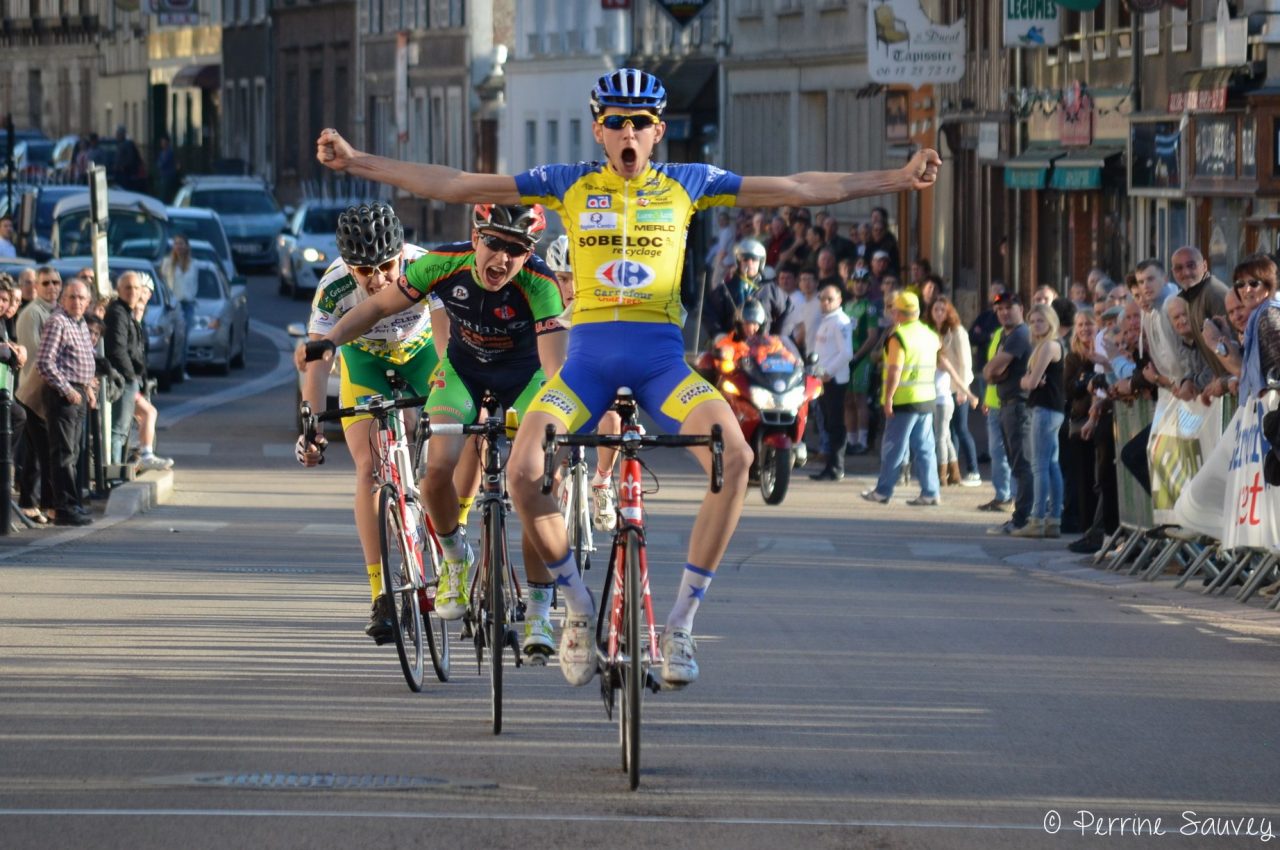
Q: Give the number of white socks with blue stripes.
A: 2